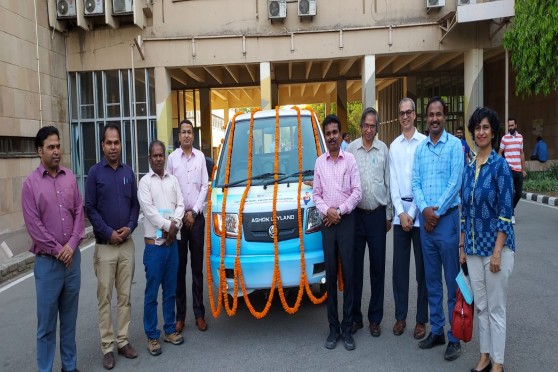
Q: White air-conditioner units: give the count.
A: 7